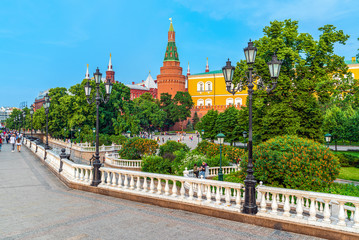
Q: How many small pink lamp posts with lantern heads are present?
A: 0